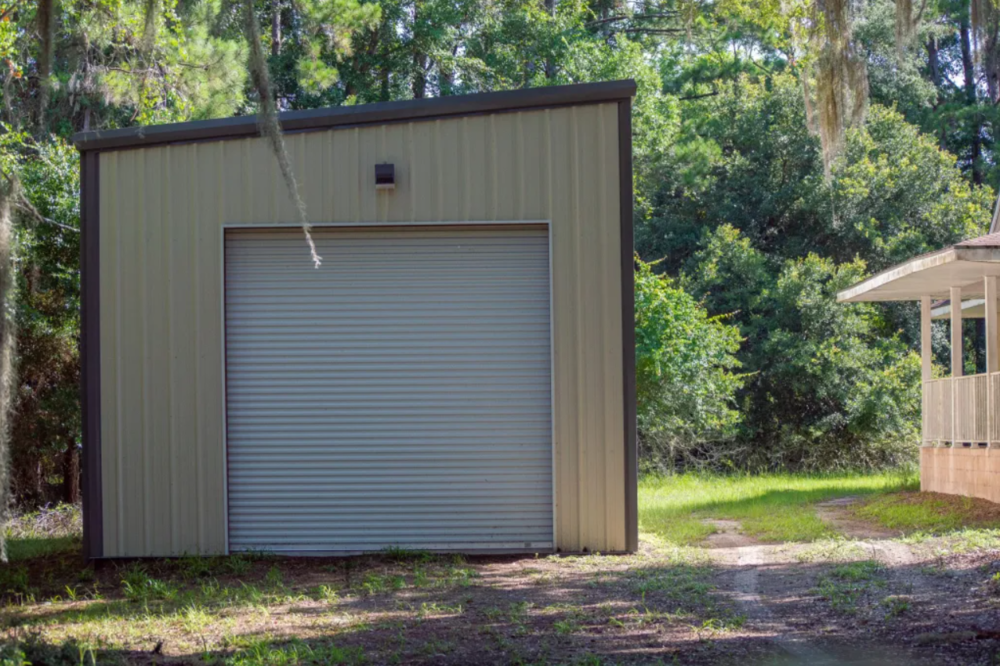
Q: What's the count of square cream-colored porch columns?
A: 3